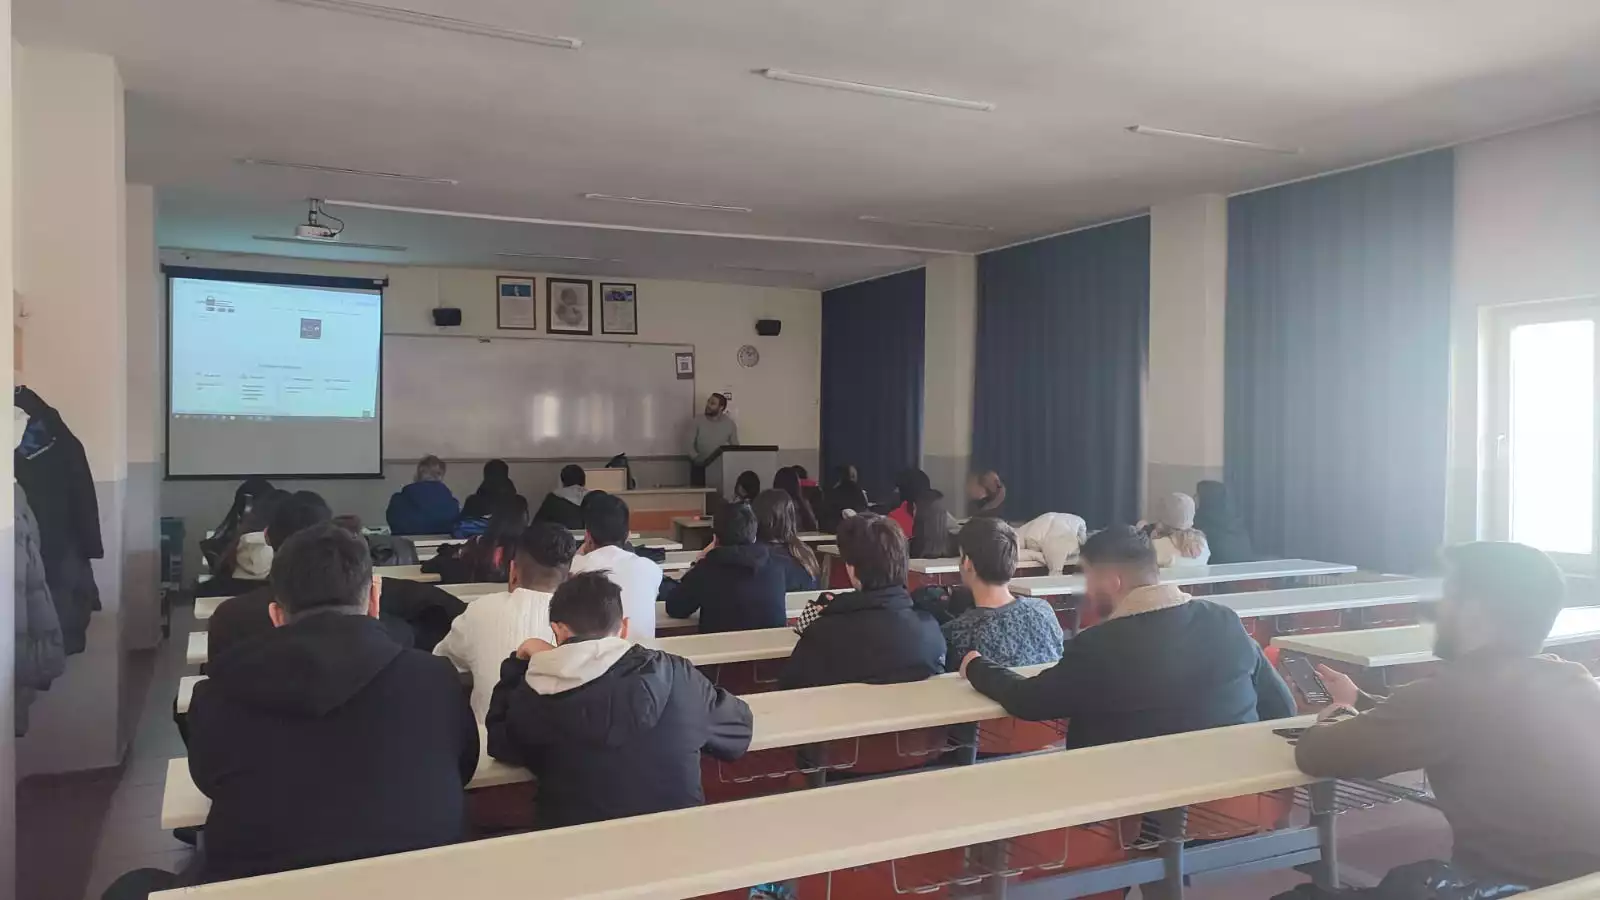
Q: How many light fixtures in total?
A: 9